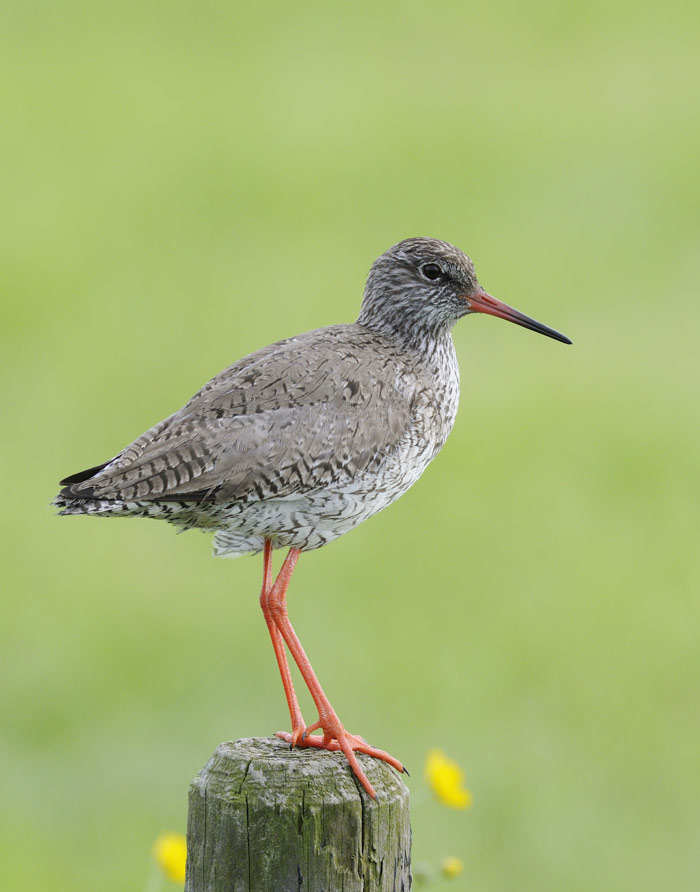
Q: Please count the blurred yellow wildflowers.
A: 3